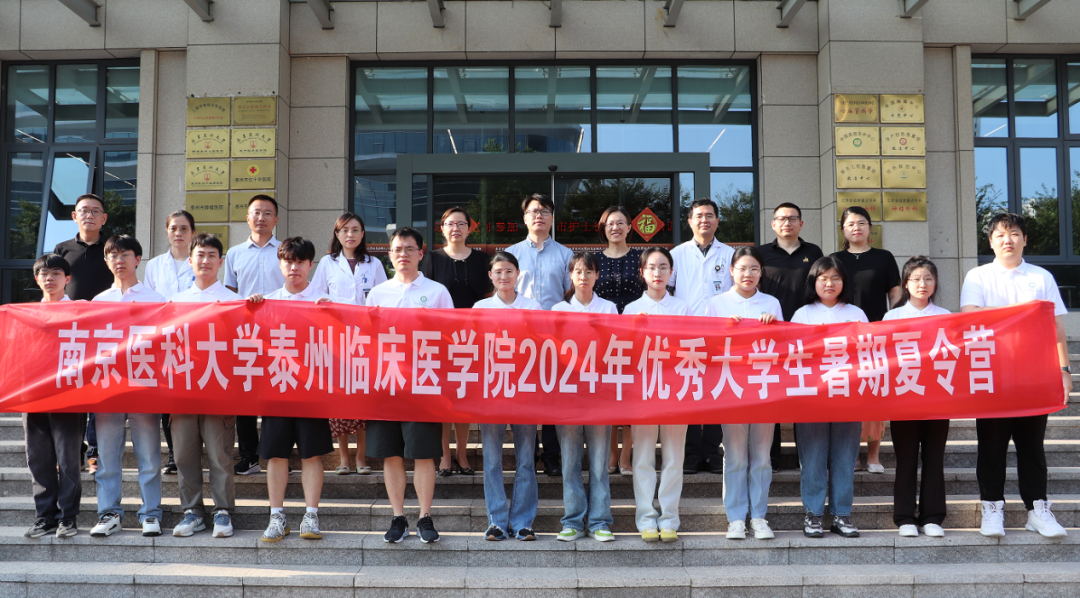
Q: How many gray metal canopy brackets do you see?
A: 9